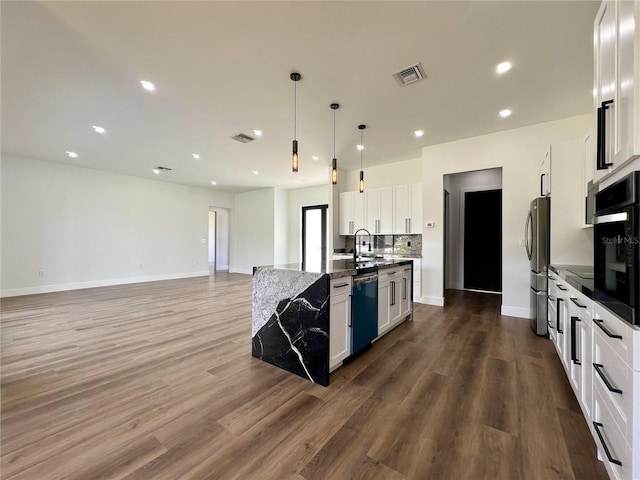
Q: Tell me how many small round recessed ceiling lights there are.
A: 13